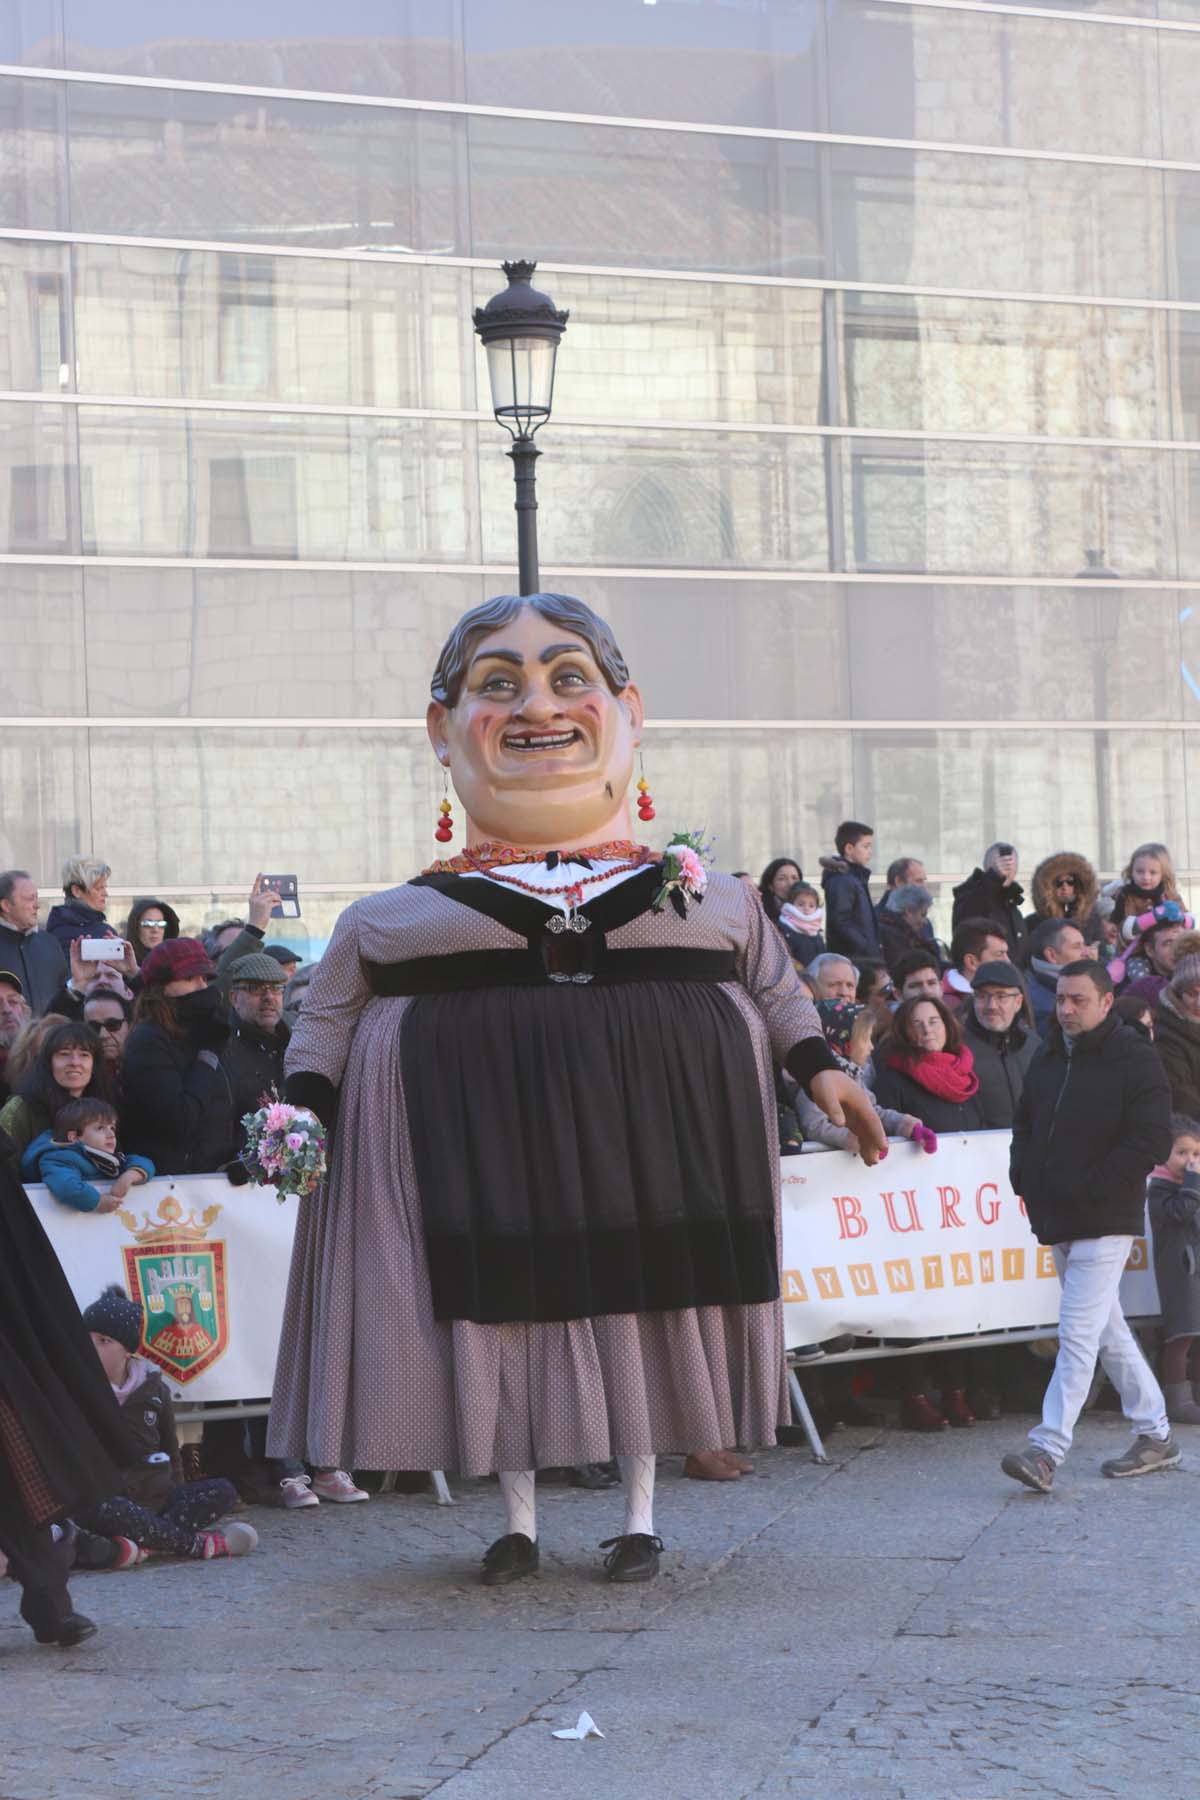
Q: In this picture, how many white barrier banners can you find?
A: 2